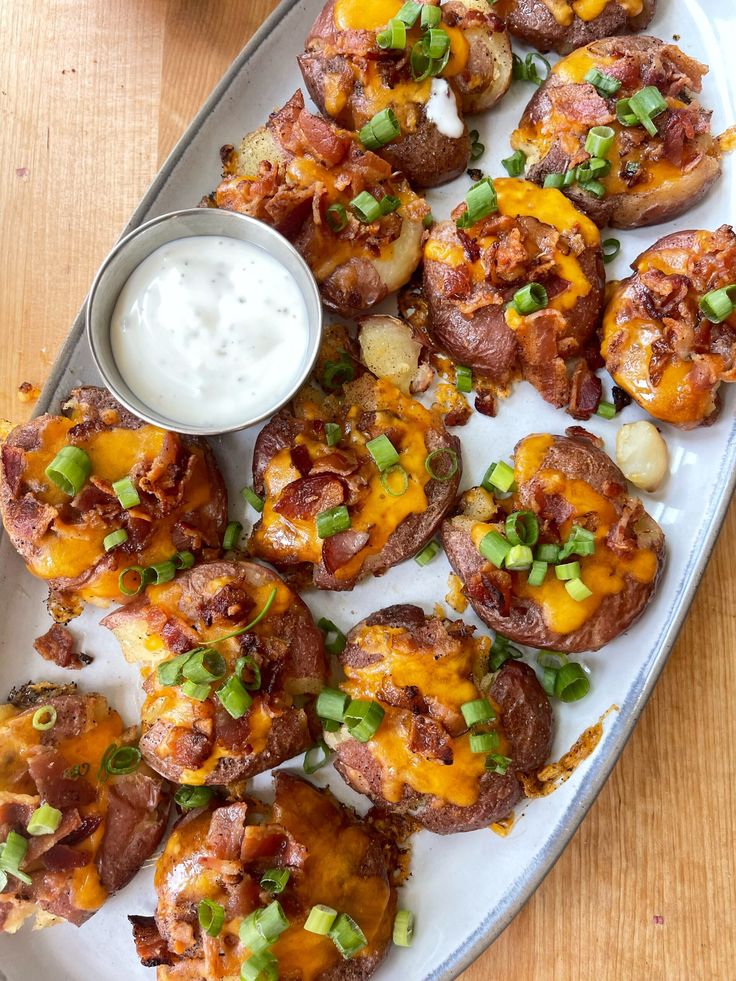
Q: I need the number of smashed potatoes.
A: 13